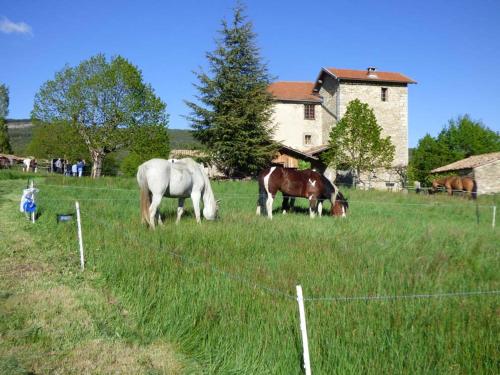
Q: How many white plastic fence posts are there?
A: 4